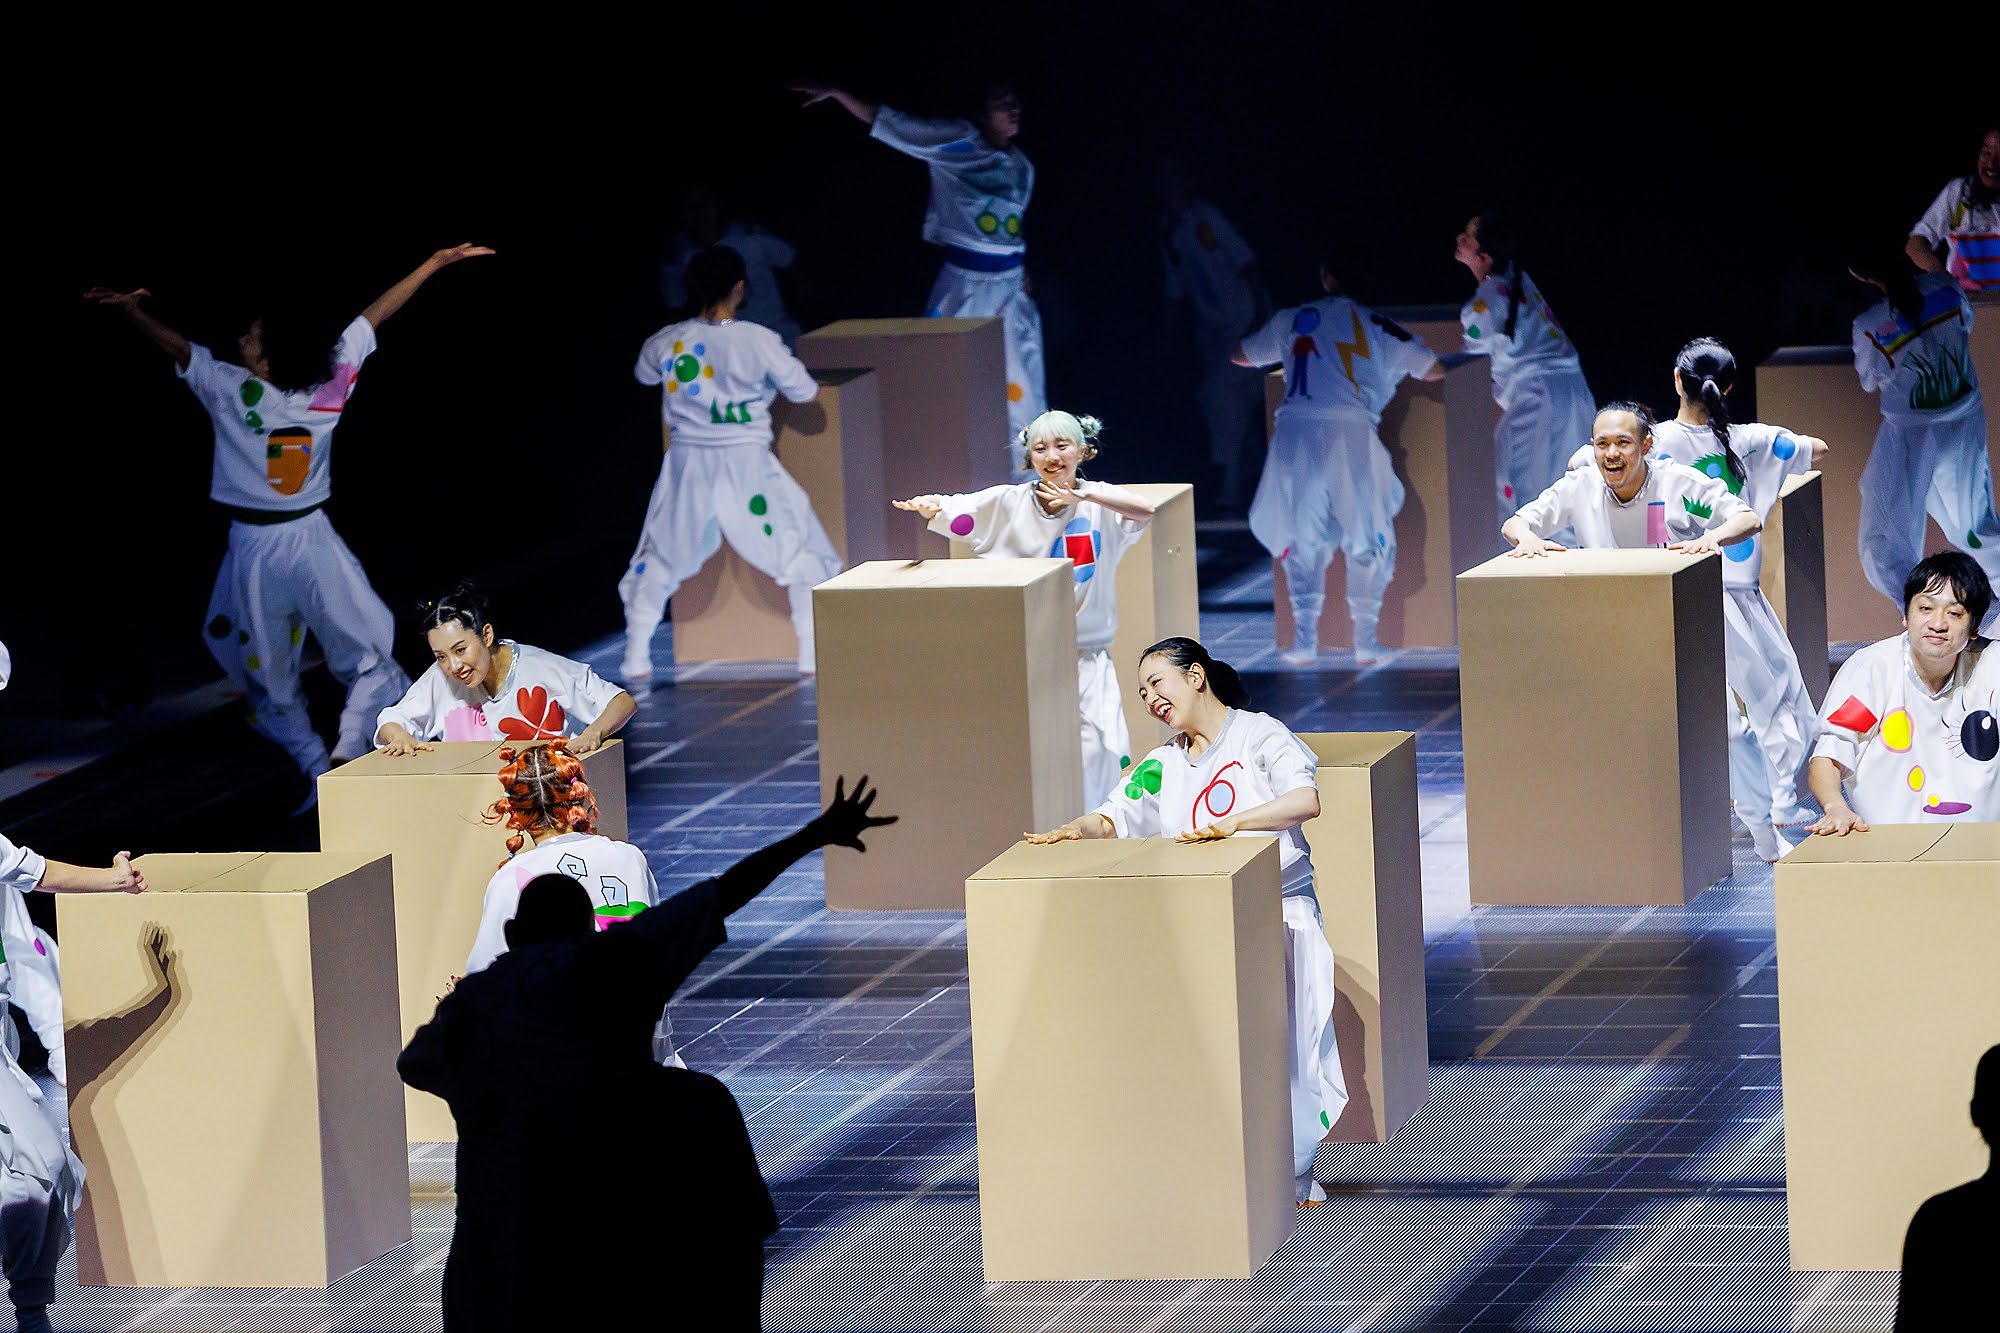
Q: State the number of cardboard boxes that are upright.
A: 15